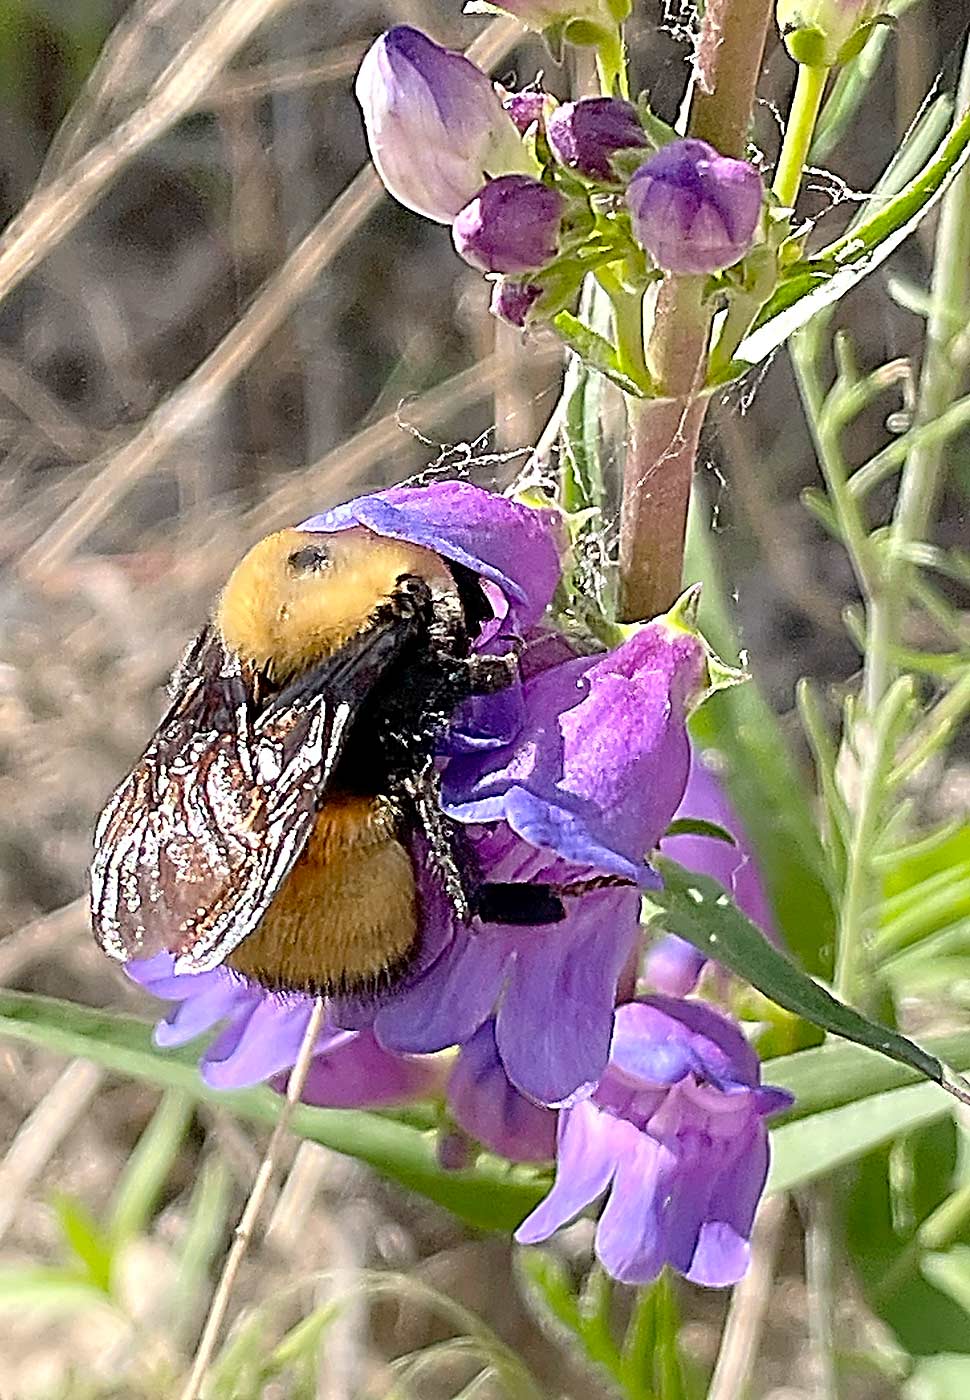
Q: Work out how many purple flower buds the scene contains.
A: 6